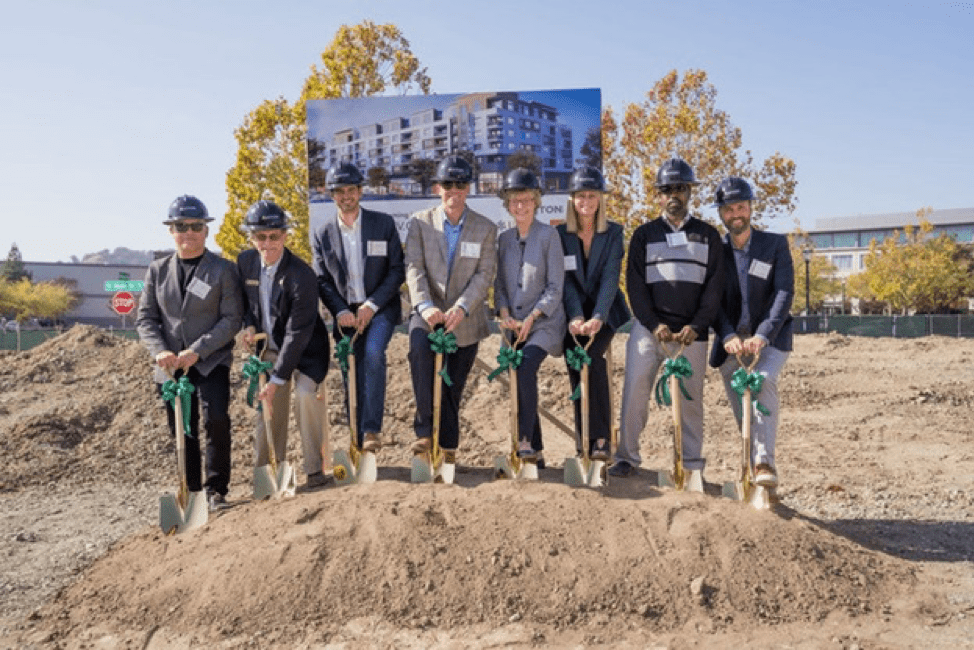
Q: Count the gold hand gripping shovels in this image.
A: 8